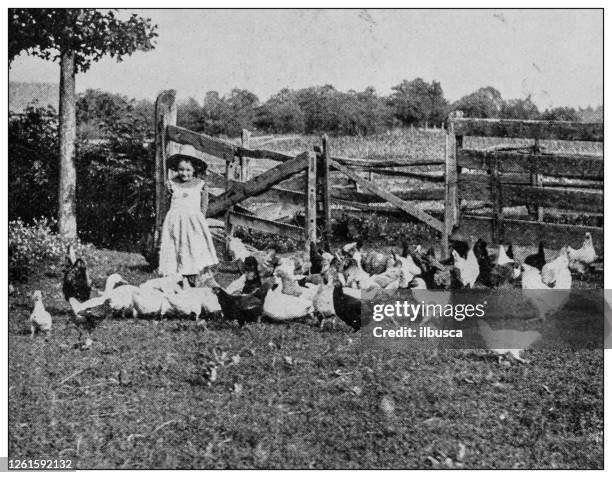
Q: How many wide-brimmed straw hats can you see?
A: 1